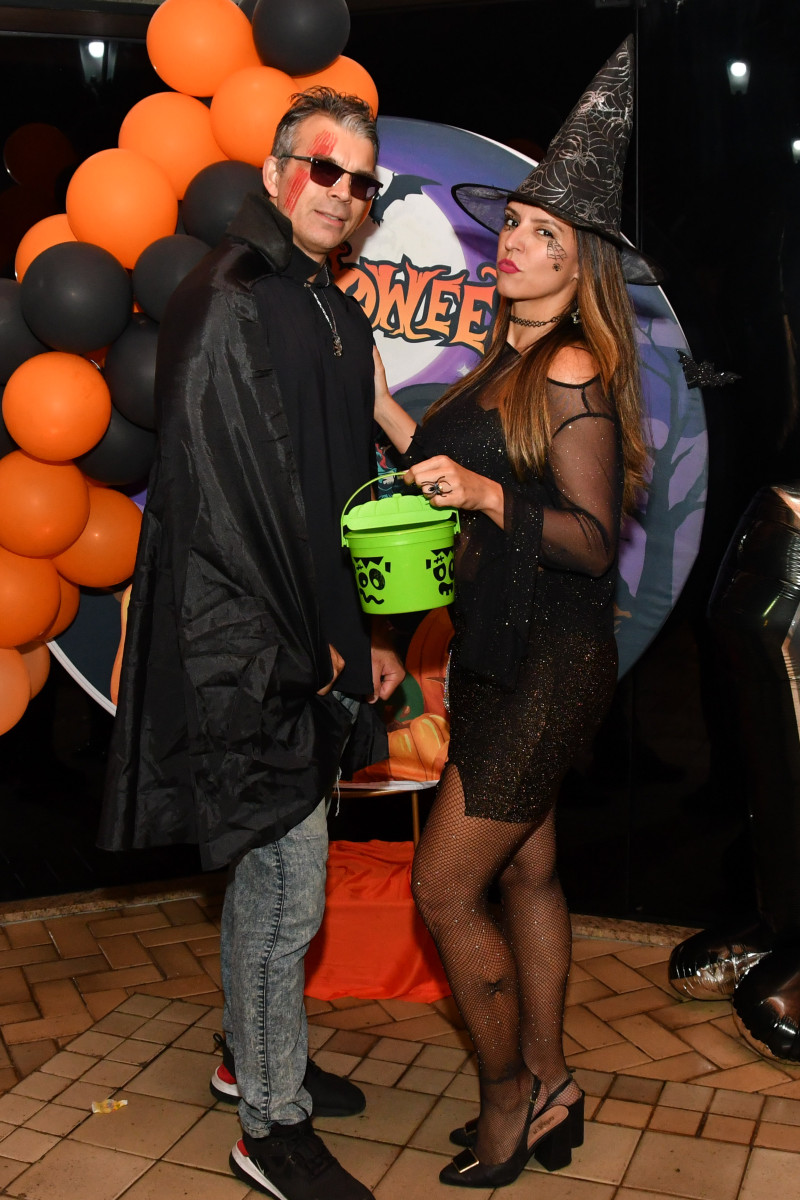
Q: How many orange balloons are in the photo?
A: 13